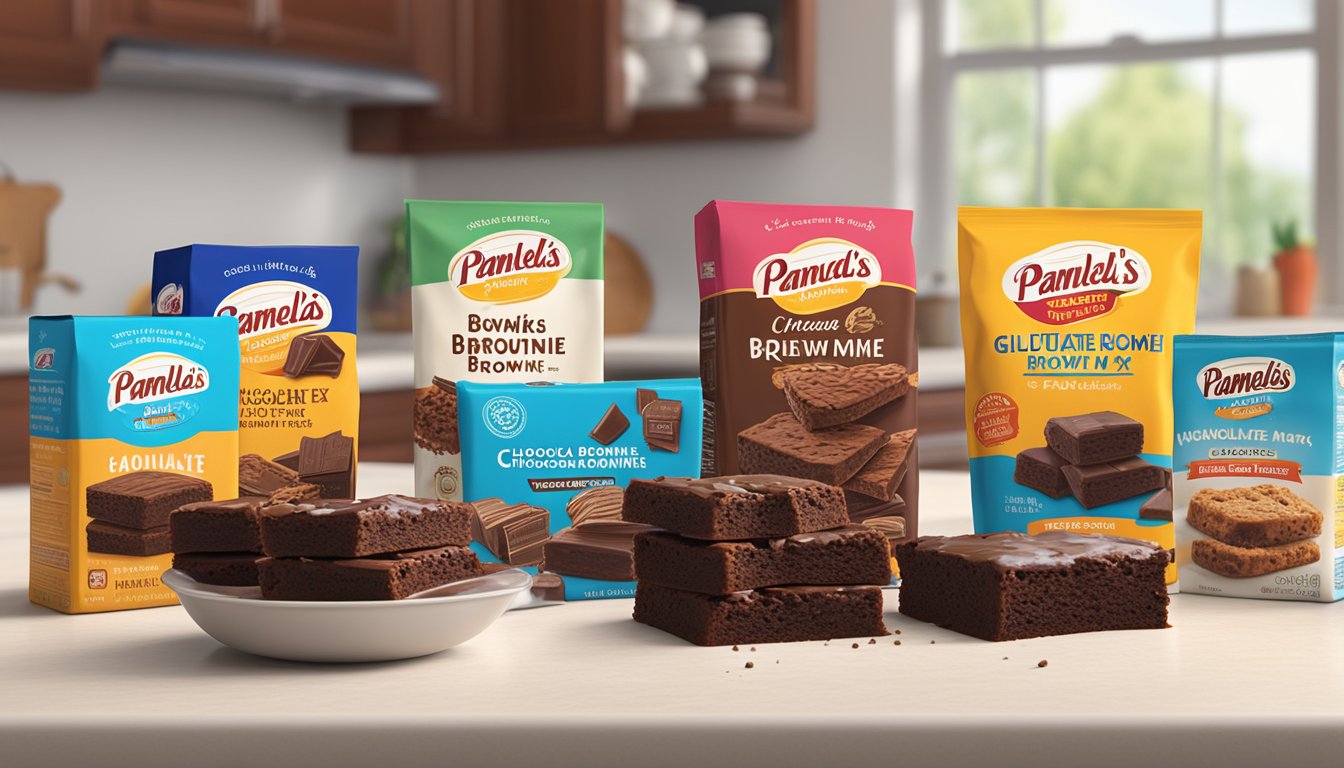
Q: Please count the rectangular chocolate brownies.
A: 8